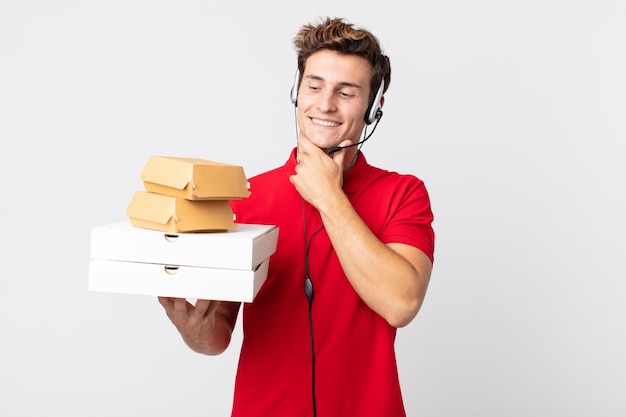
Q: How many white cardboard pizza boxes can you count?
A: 2